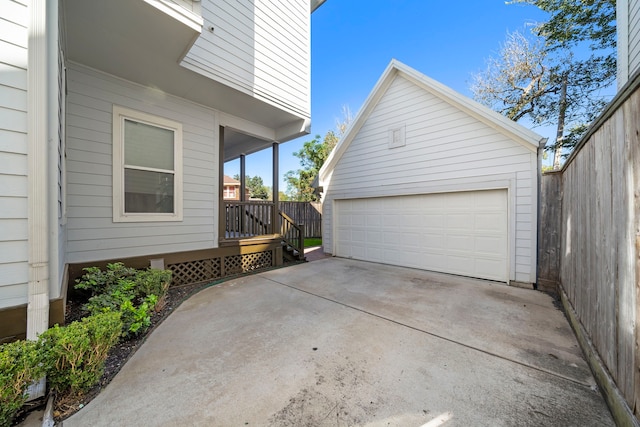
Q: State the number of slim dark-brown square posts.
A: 3